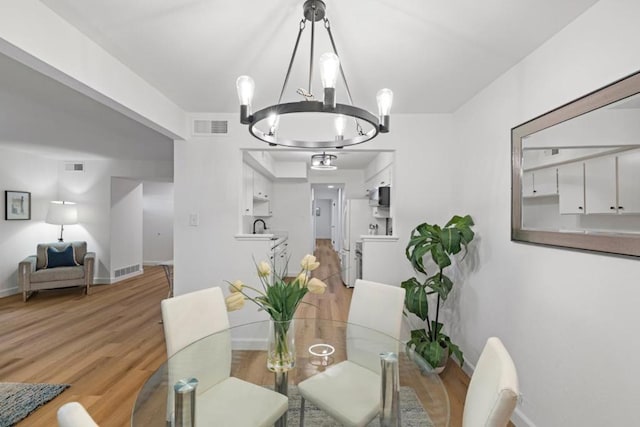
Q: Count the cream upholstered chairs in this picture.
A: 4